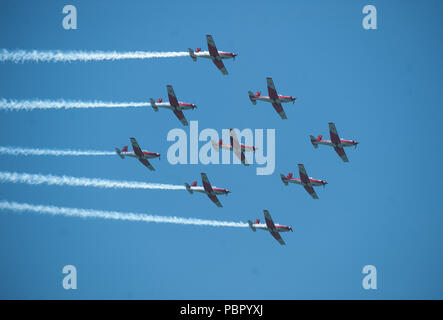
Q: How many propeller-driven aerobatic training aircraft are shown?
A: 9